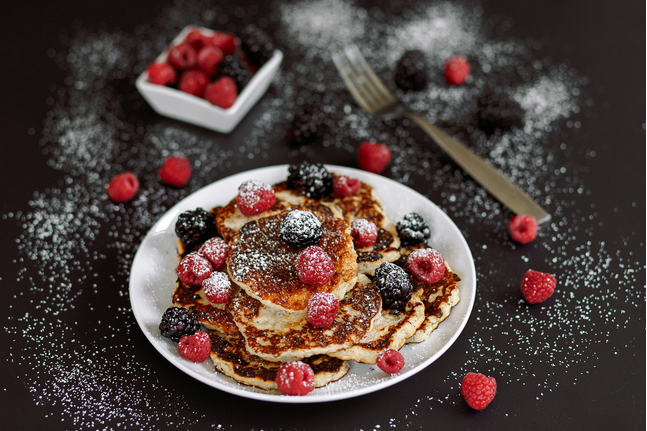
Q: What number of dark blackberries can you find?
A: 11